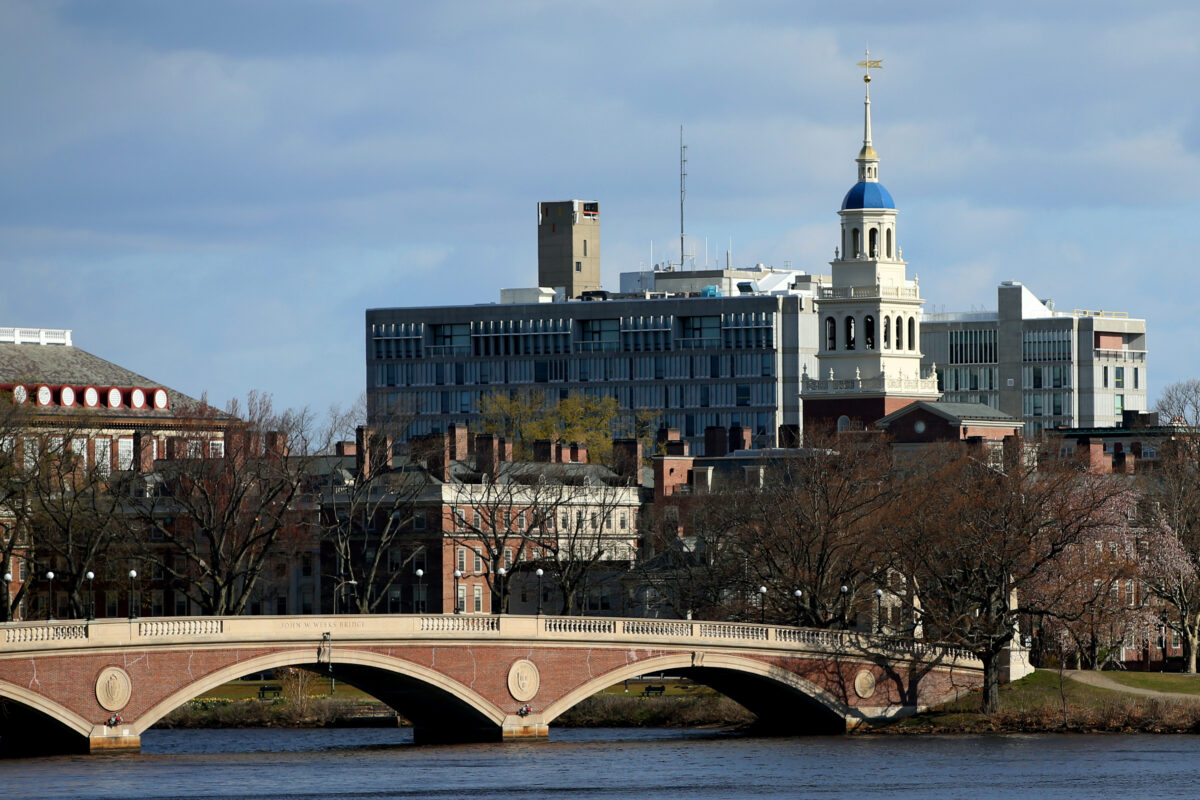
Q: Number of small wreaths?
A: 2